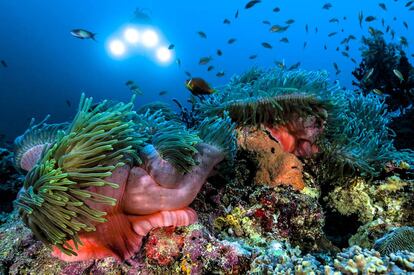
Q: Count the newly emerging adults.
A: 0